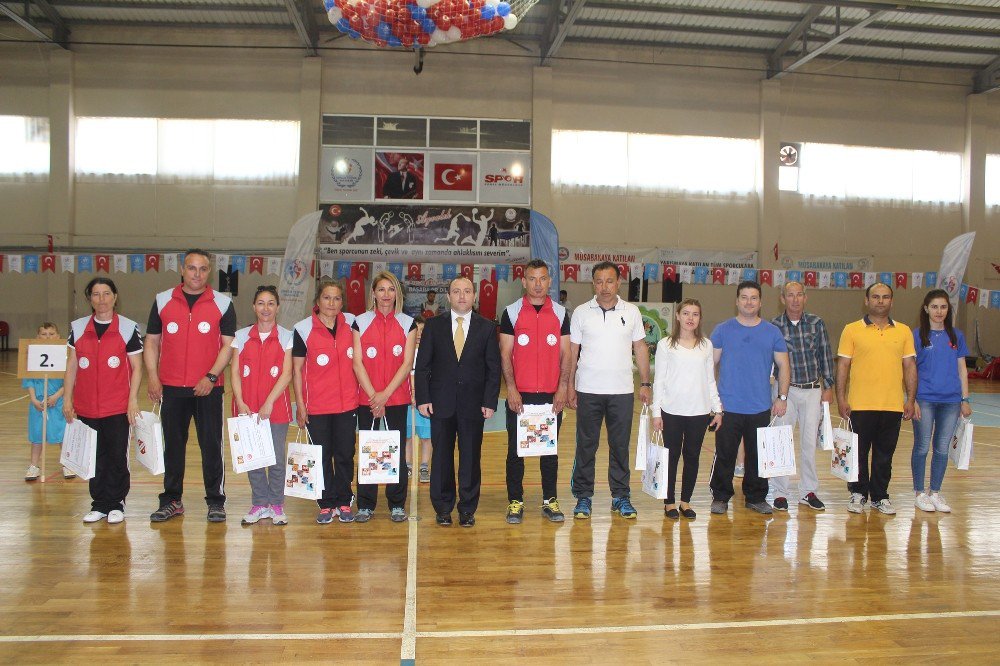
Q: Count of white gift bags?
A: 12